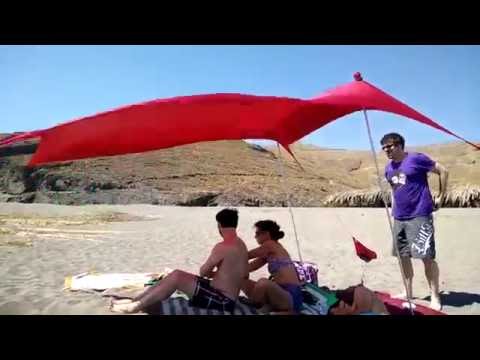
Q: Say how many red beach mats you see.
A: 1